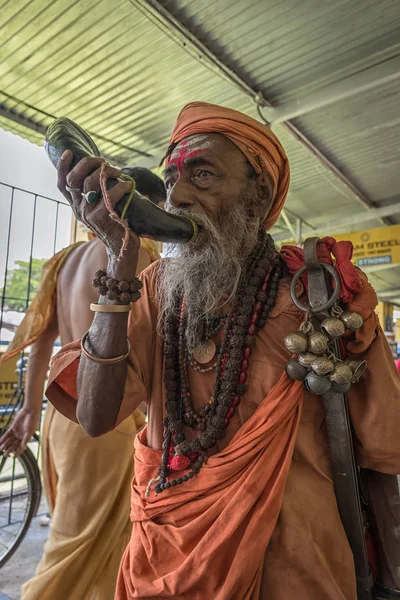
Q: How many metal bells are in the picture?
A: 11